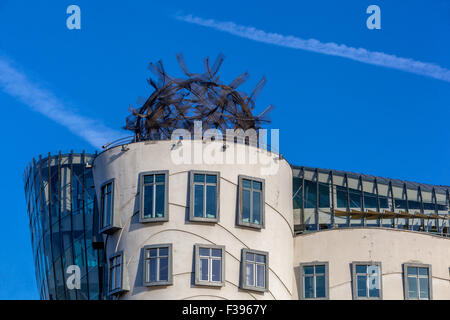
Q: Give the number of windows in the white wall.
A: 11